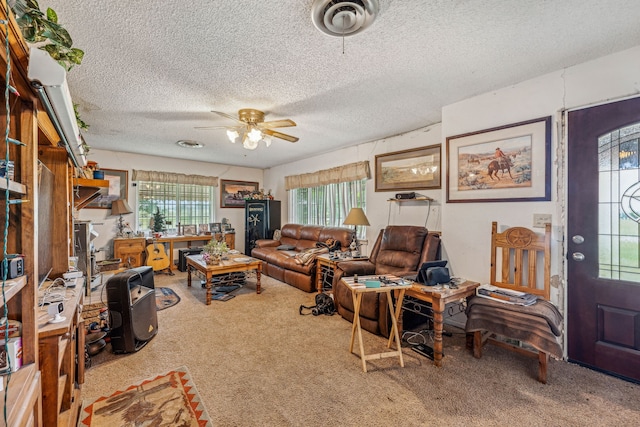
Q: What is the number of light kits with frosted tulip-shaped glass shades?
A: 1